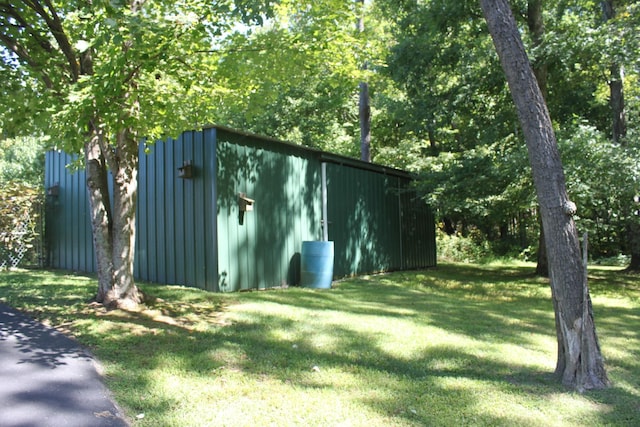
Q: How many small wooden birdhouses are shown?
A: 3